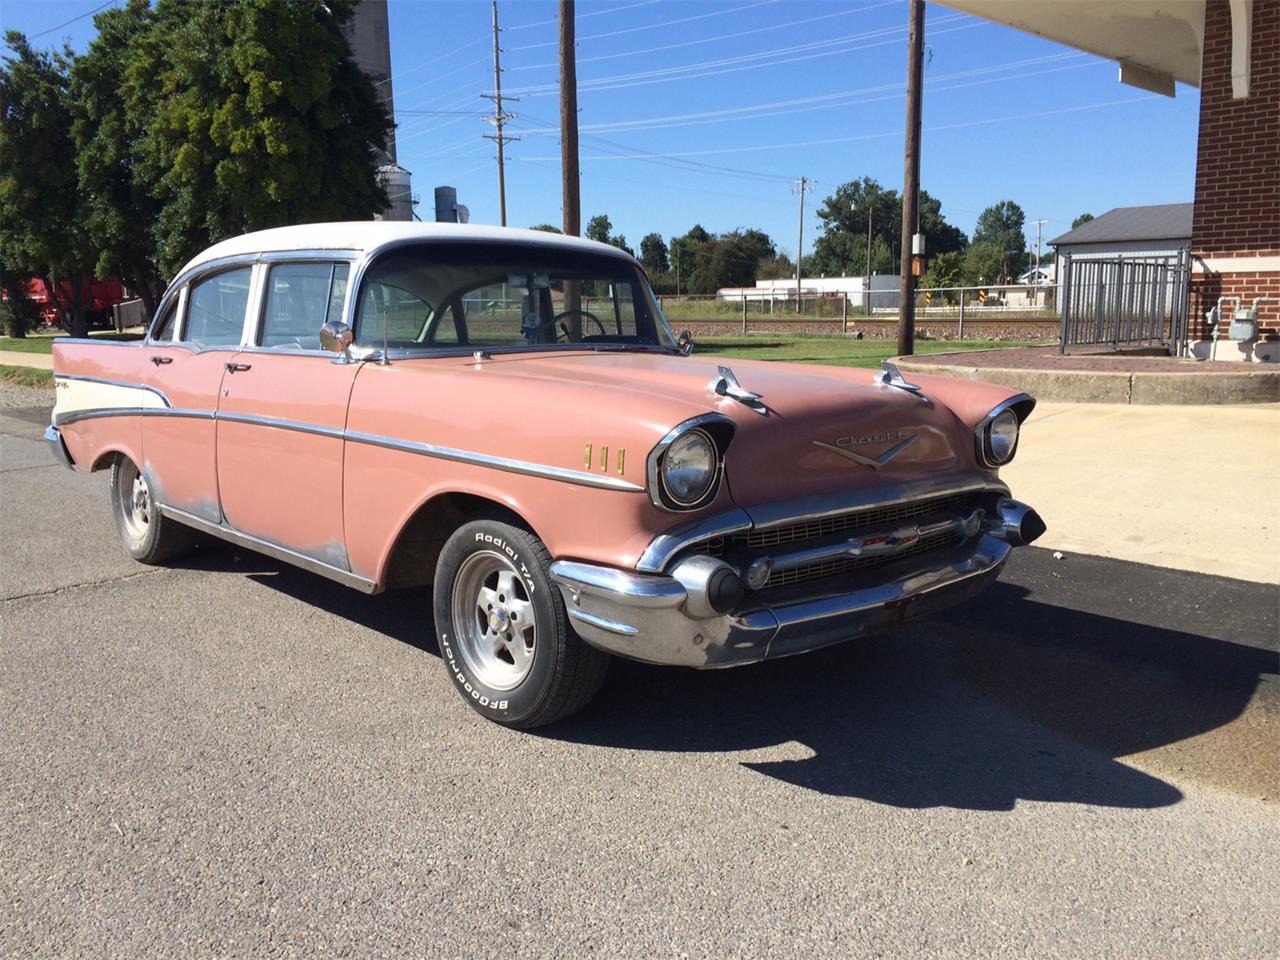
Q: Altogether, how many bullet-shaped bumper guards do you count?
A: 2